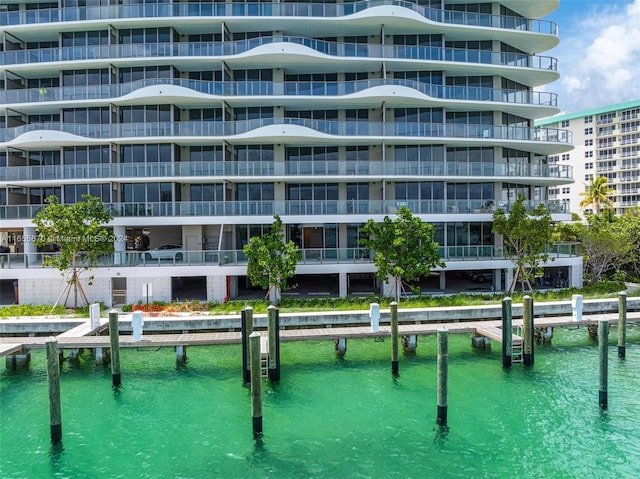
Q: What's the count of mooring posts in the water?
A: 11